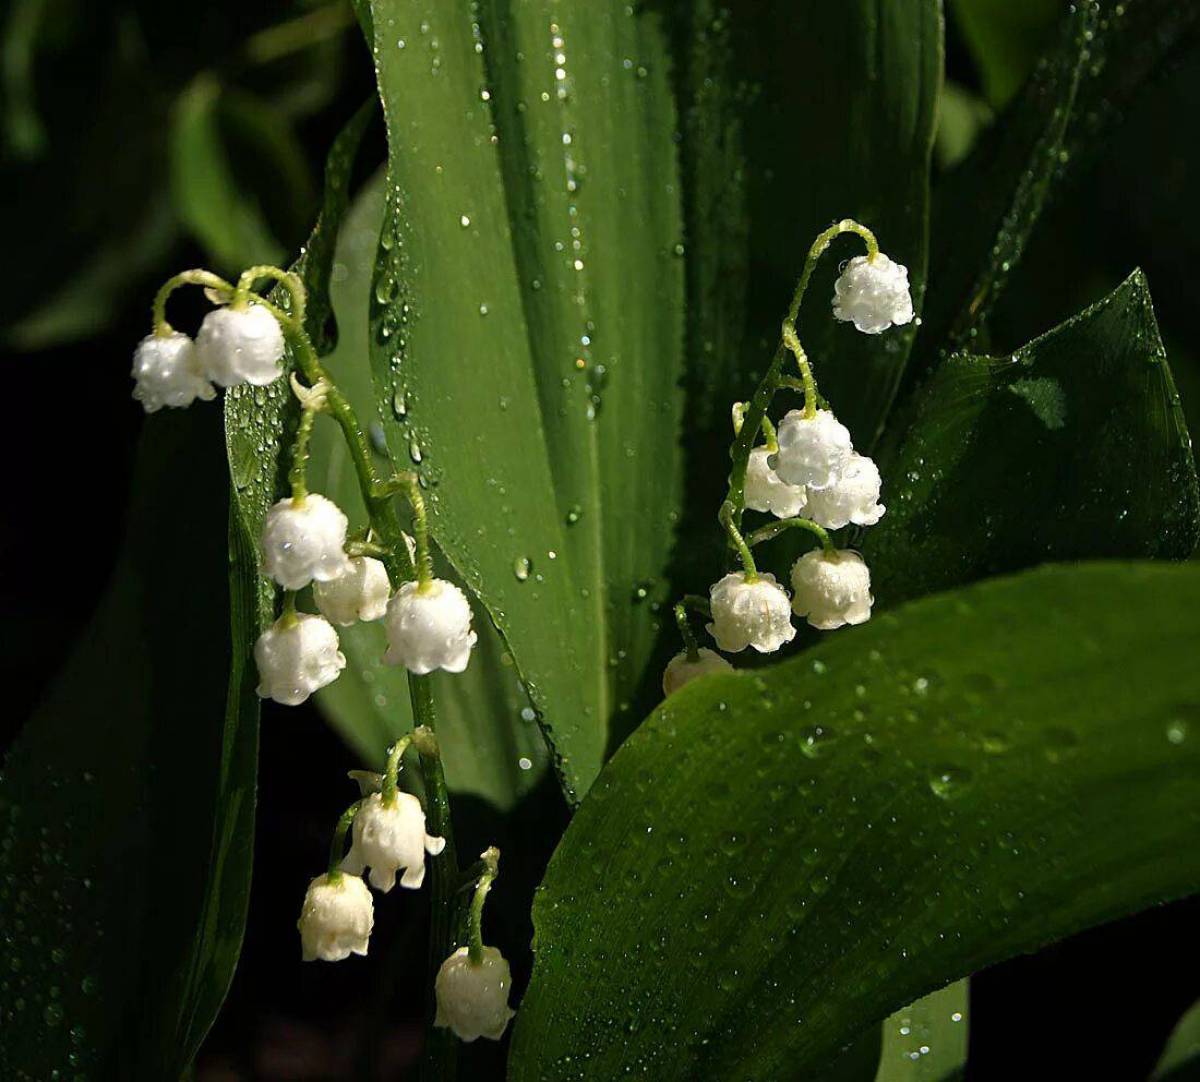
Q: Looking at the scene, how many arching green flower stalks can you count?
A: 2